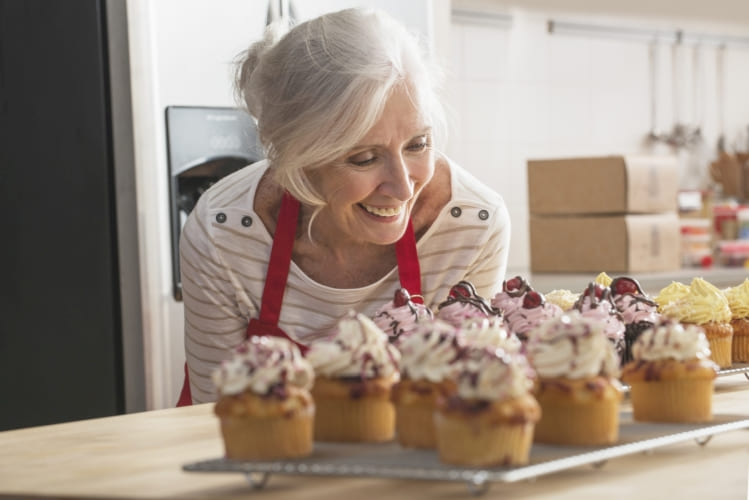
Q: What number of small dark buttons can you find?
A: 4